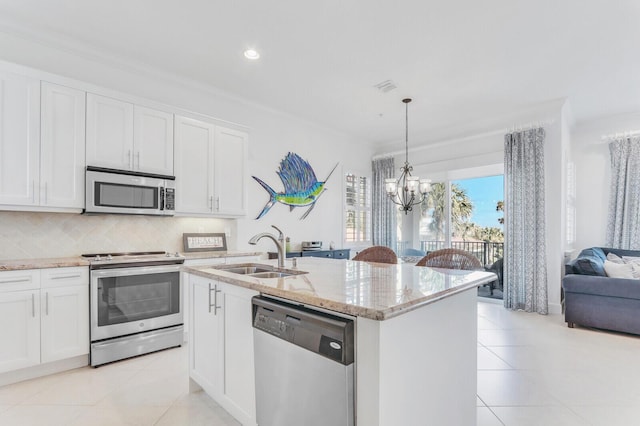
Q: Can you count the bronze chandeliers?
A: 1